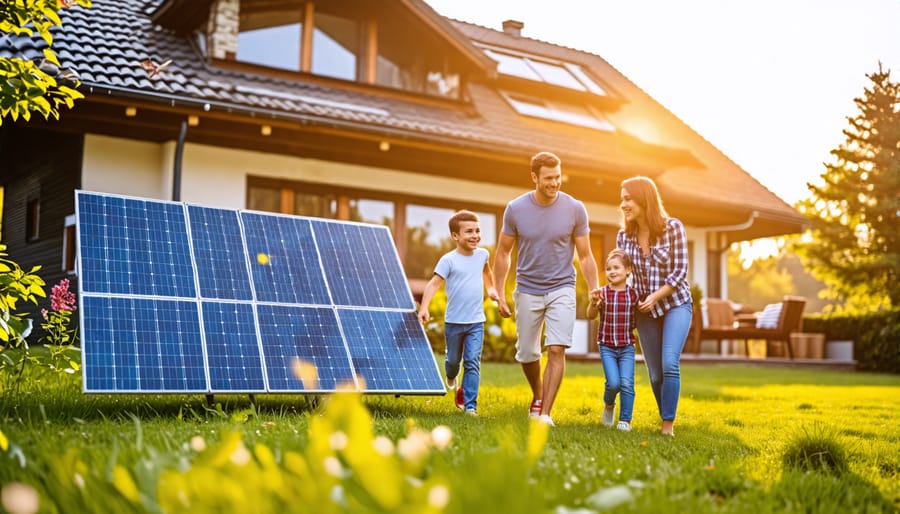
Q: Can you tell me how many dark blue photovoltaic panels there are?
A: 8